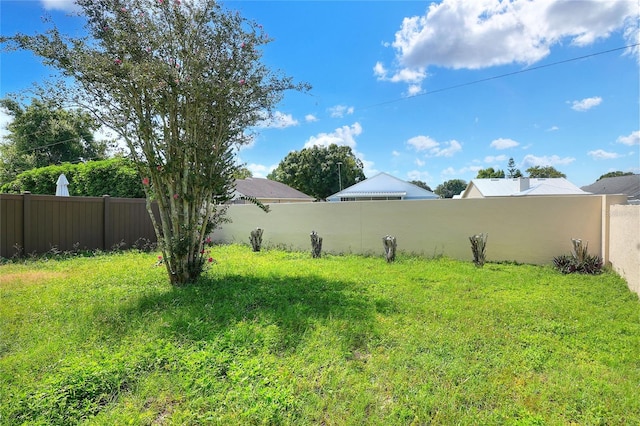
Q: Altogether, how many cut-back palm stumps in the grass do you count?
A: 5